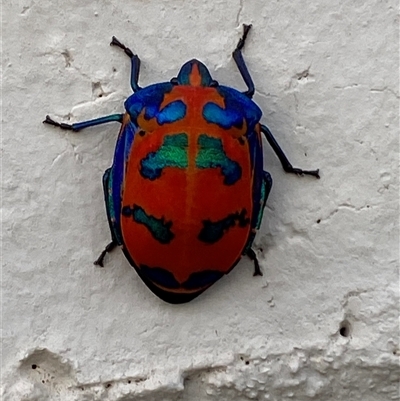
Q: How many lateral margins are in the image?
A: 2